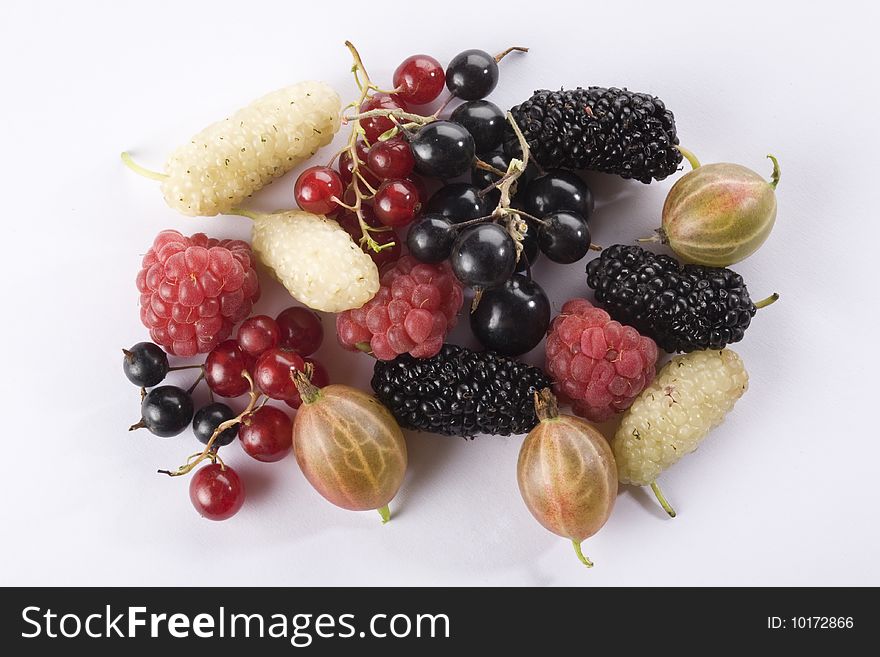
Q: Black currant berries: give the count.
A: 14